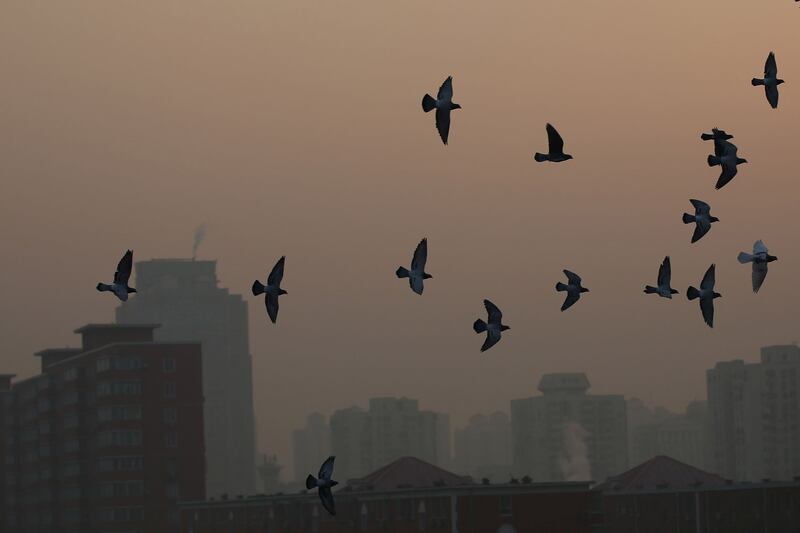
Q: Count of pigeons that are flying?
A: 15